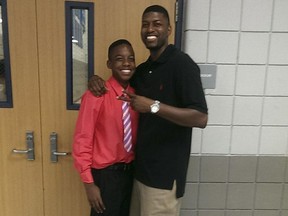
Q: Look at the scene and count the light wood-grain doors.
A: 2